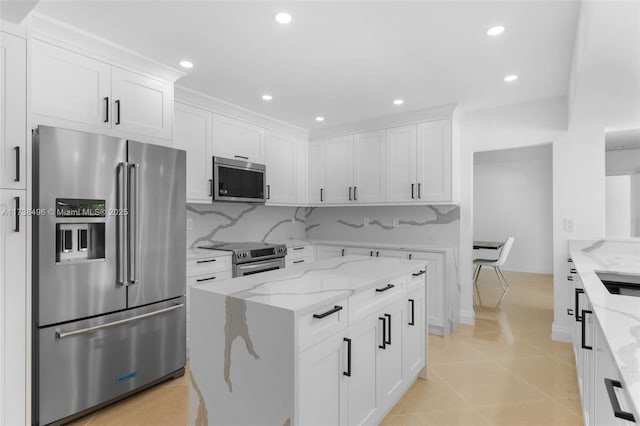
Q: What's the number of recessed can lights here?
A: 7